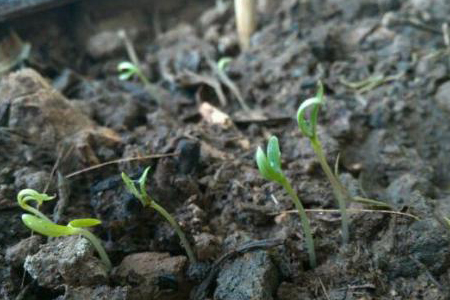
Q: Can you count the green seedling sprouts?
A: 7